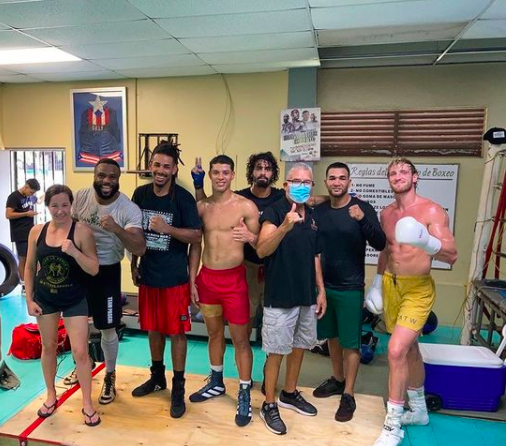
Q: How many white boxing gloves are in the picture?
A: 2